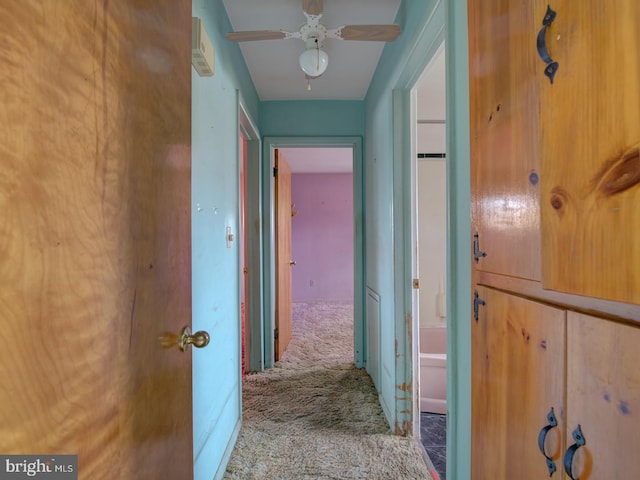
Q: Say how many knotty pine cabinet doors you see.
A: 4